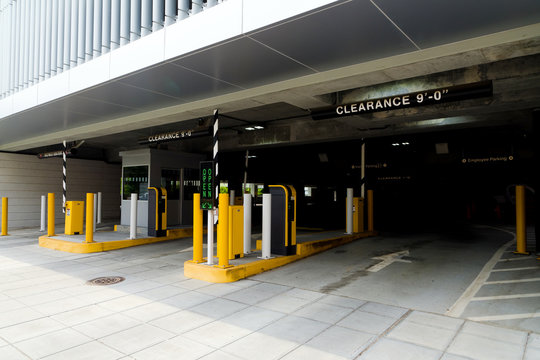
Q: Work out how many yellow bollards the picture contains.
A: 7